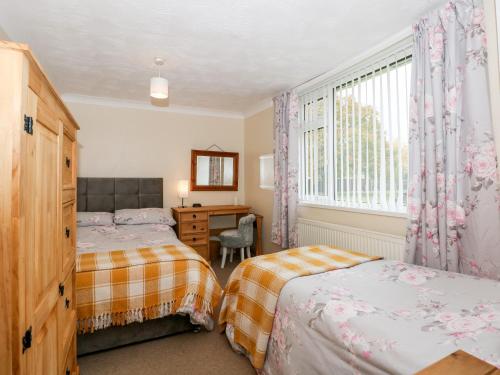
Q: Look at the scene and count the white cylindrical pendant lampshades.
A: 1